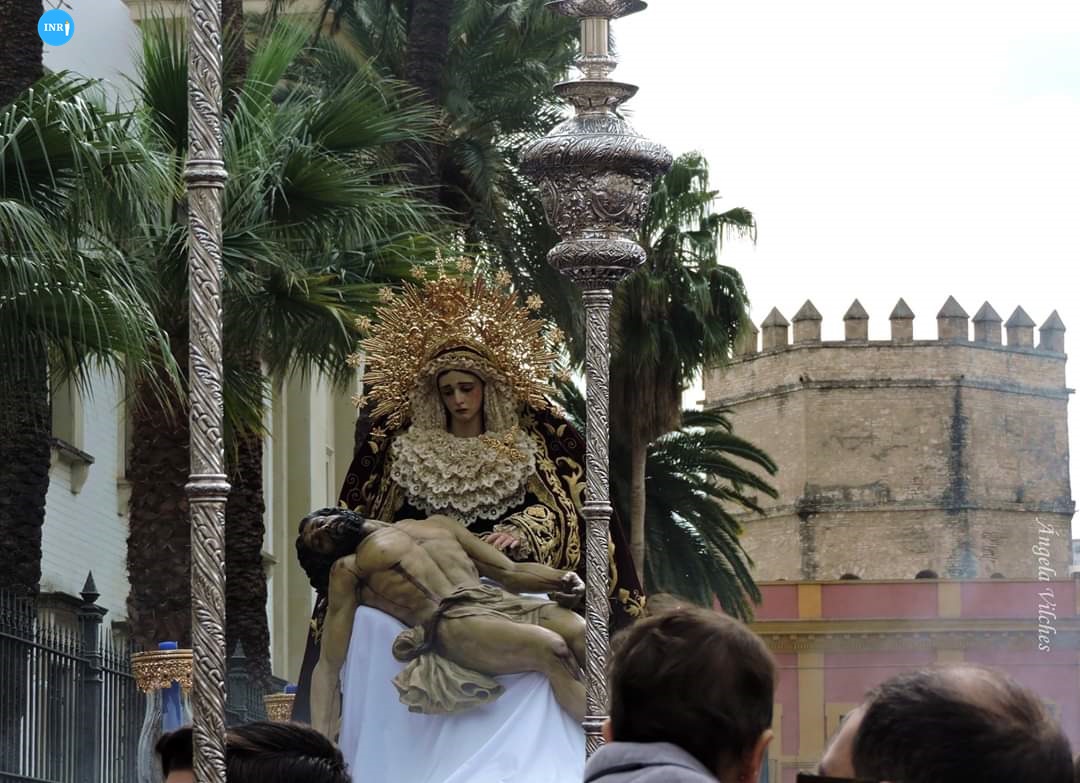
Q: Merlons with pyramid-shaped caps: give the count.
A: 9